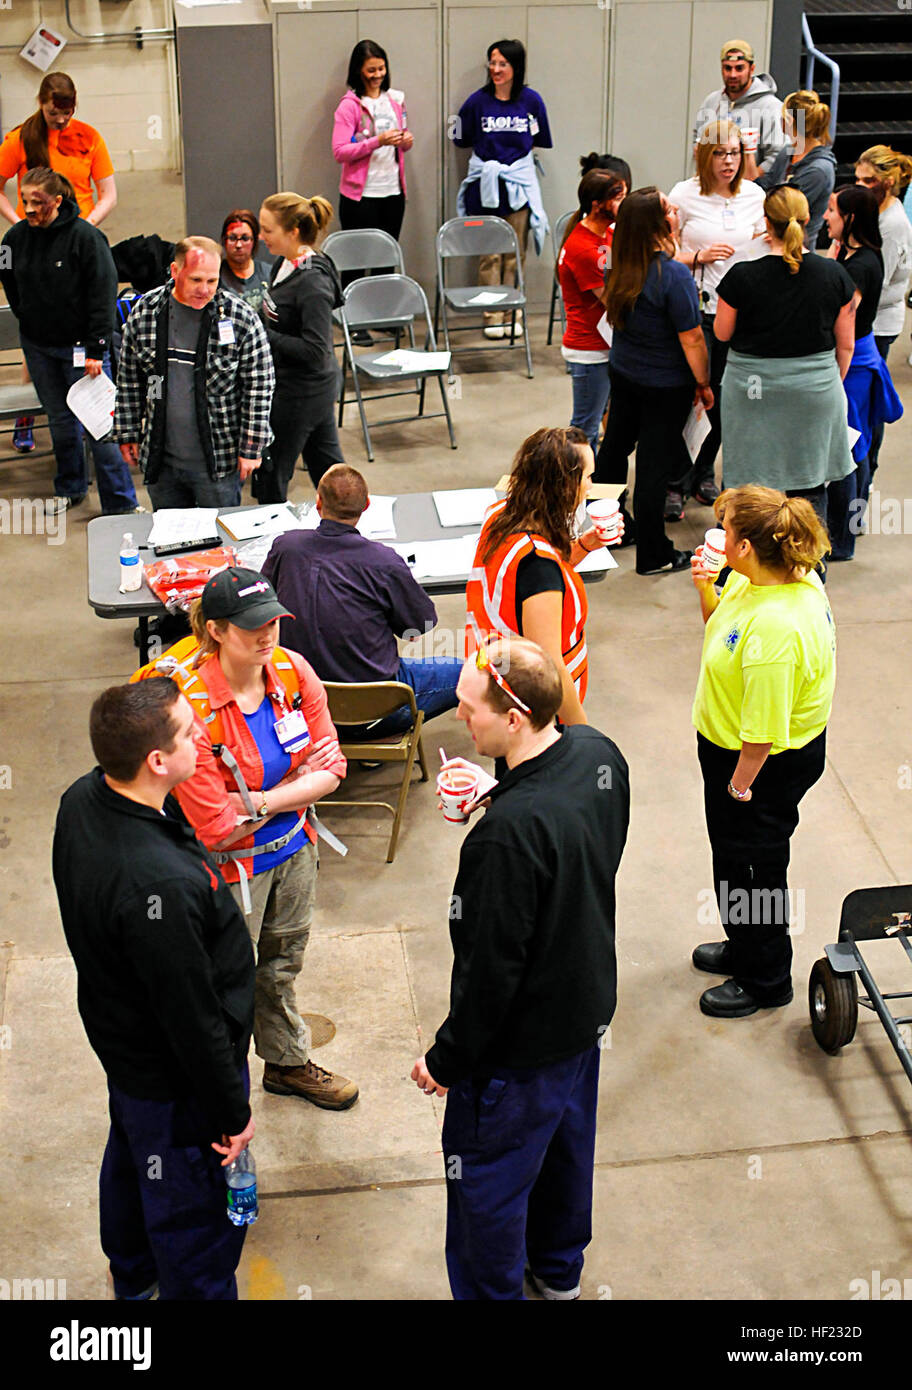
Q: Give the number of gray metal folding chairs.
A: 5